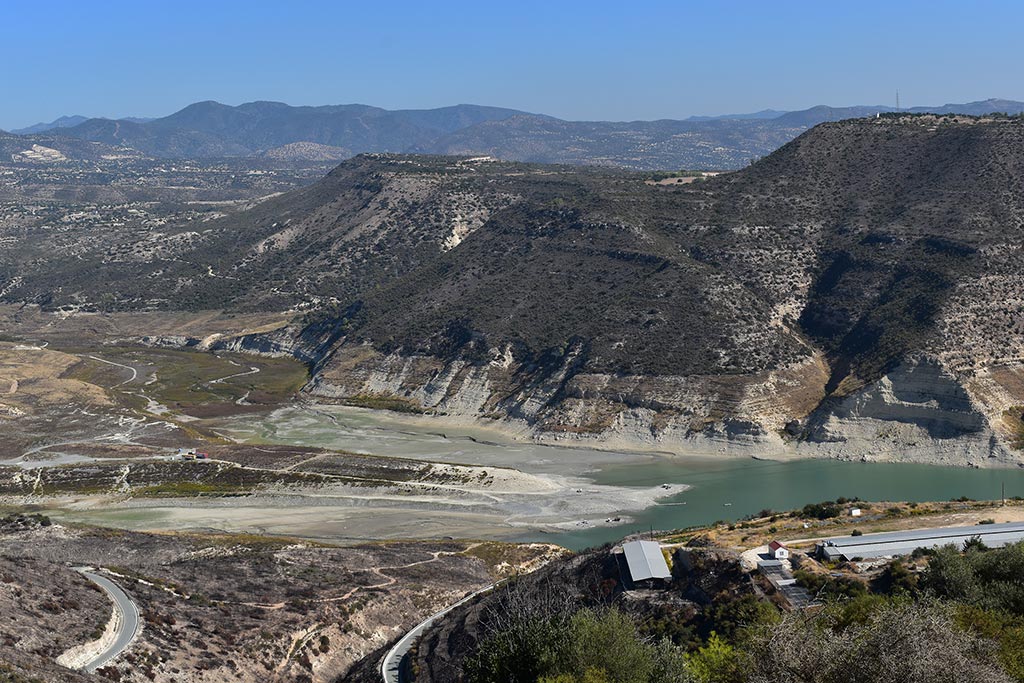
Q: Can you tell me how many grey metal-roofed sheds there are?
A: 2